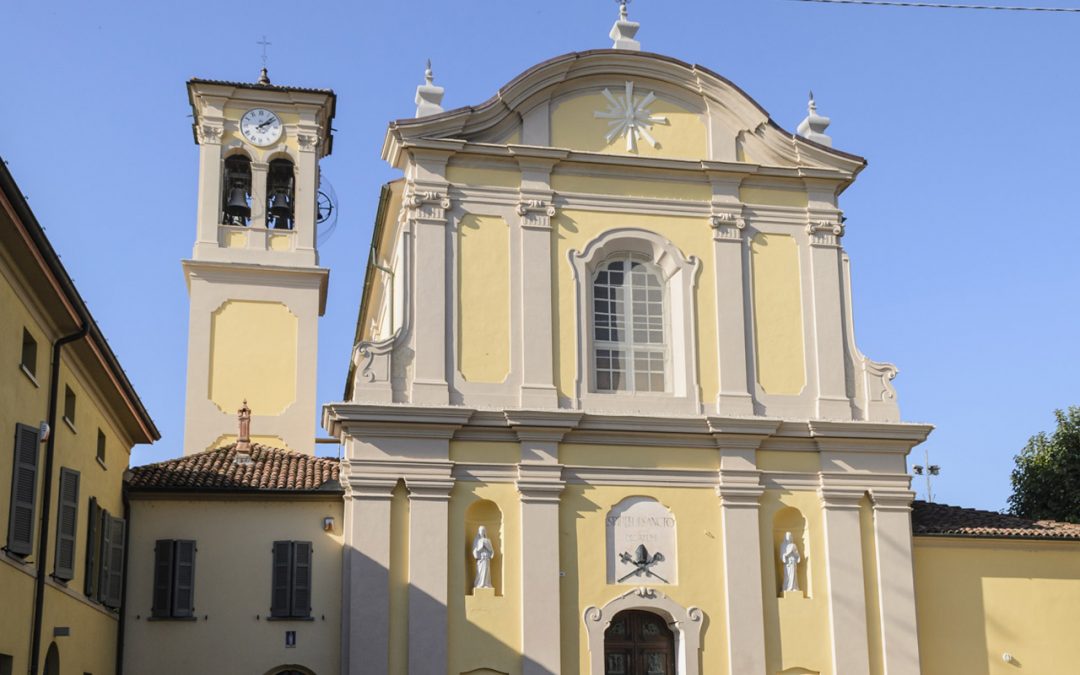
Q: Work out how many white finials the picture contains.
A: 3